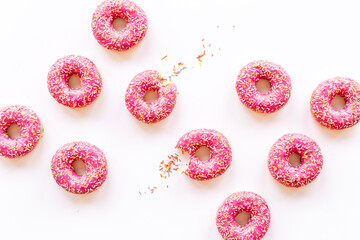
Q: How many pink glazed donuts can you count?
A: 10